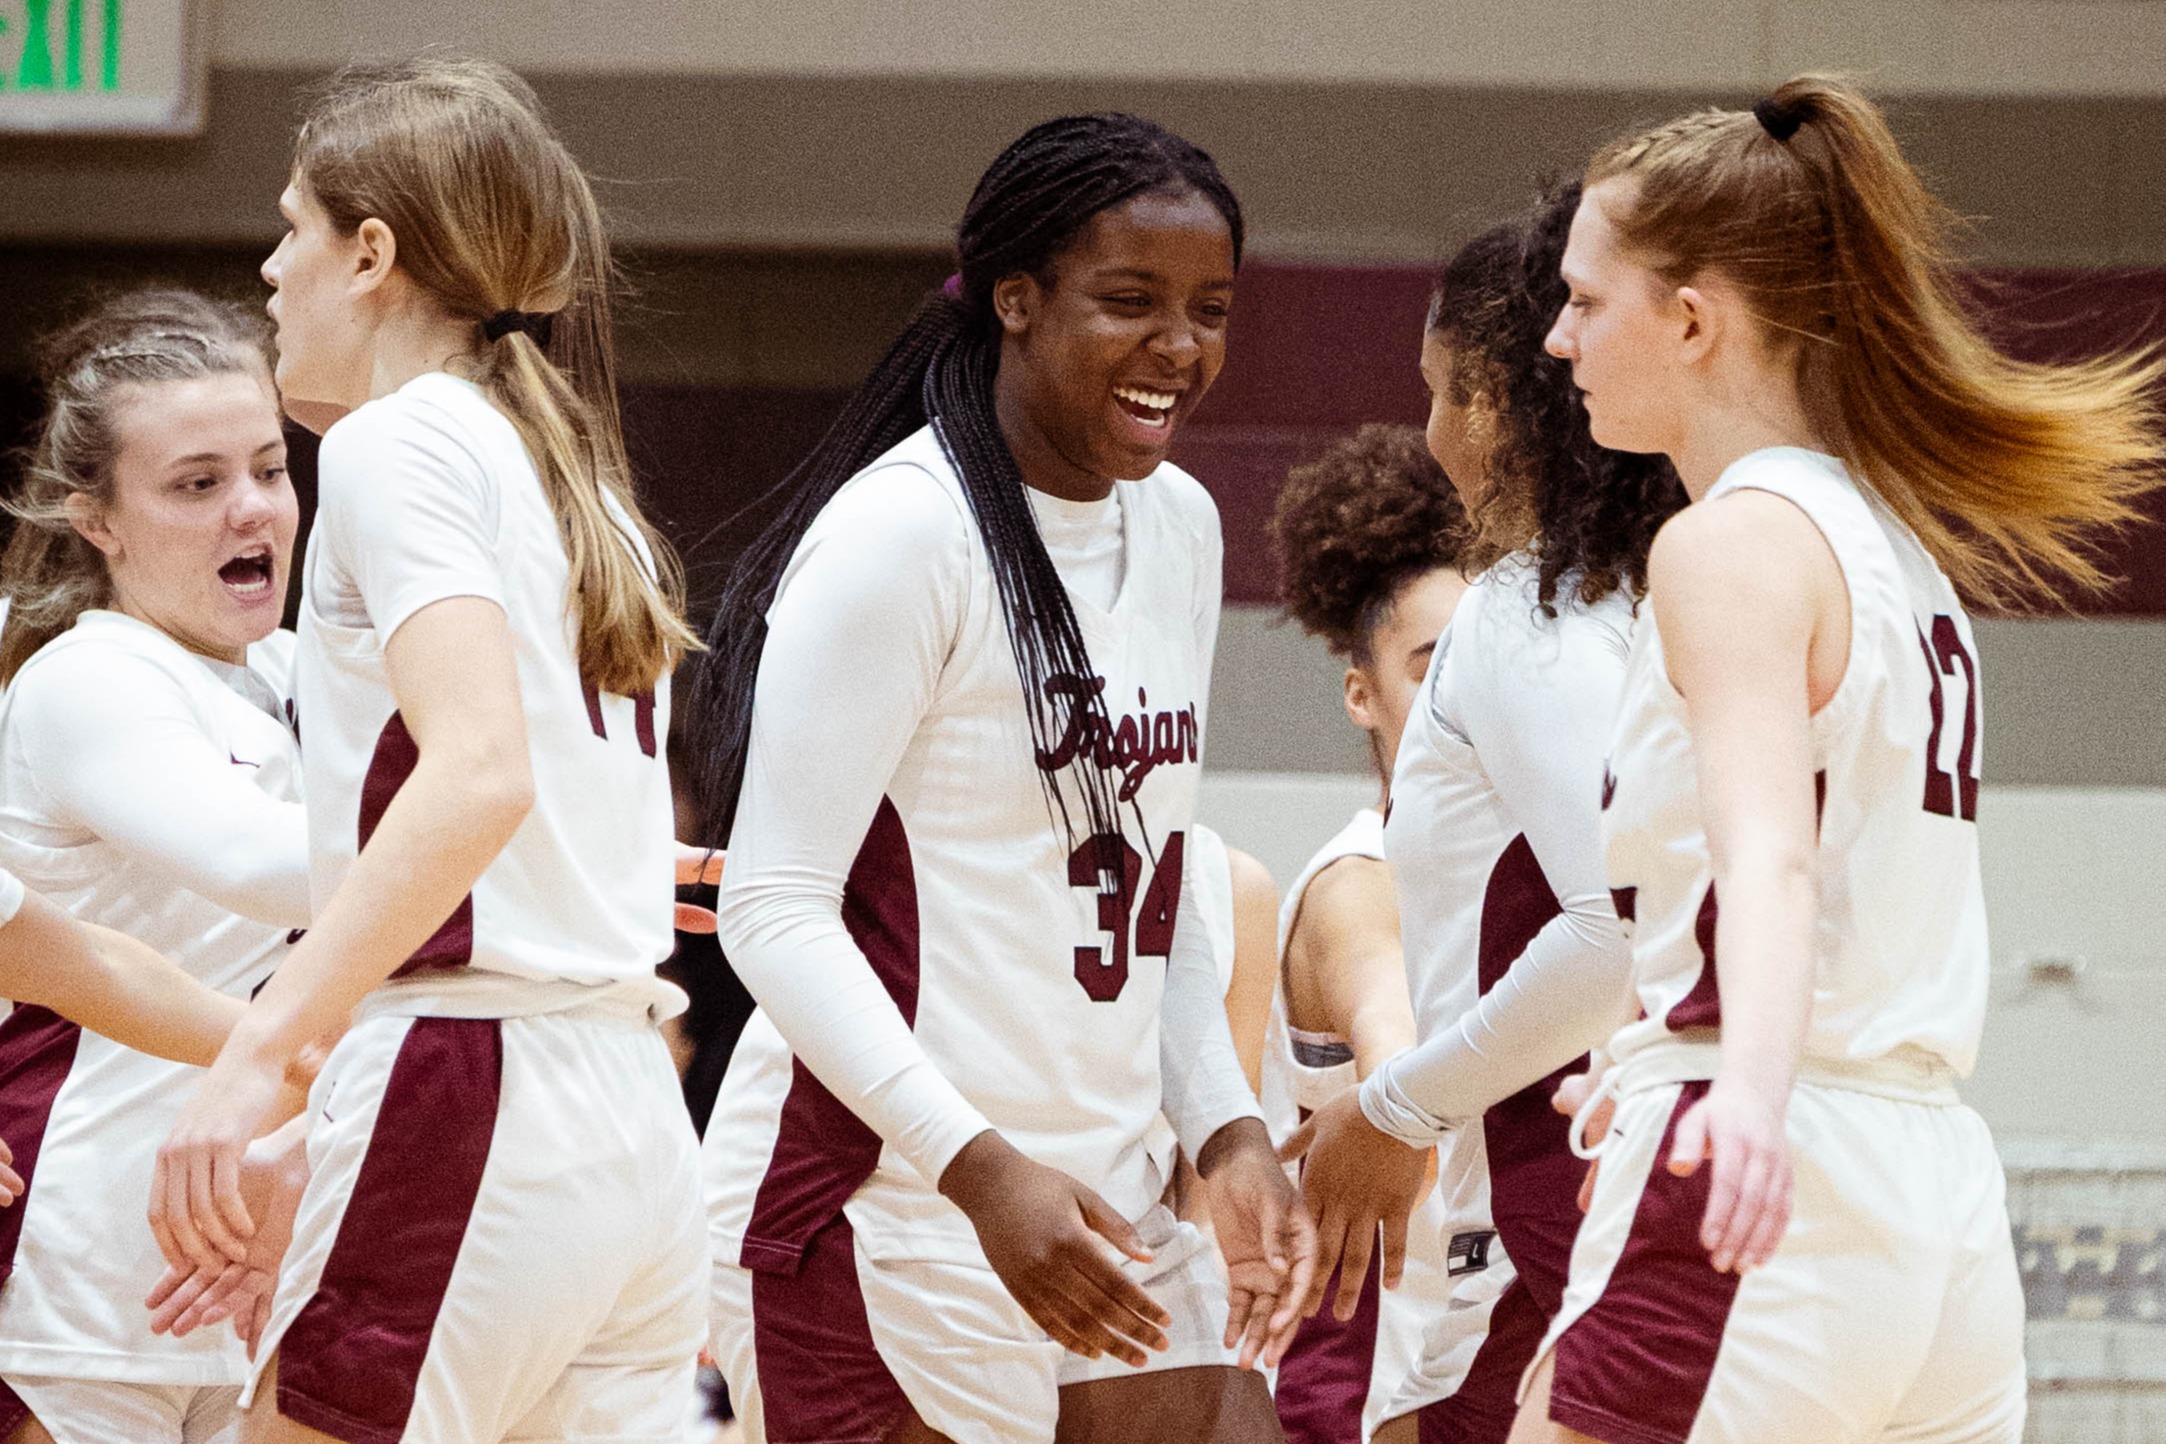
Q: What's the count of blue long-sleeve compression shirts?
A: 0